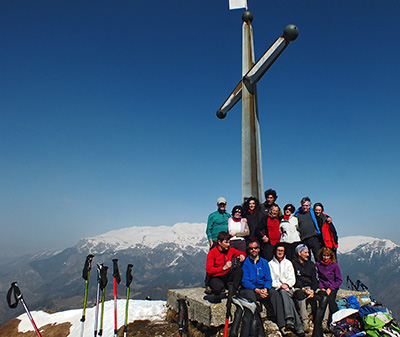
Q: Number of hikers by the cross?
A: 13